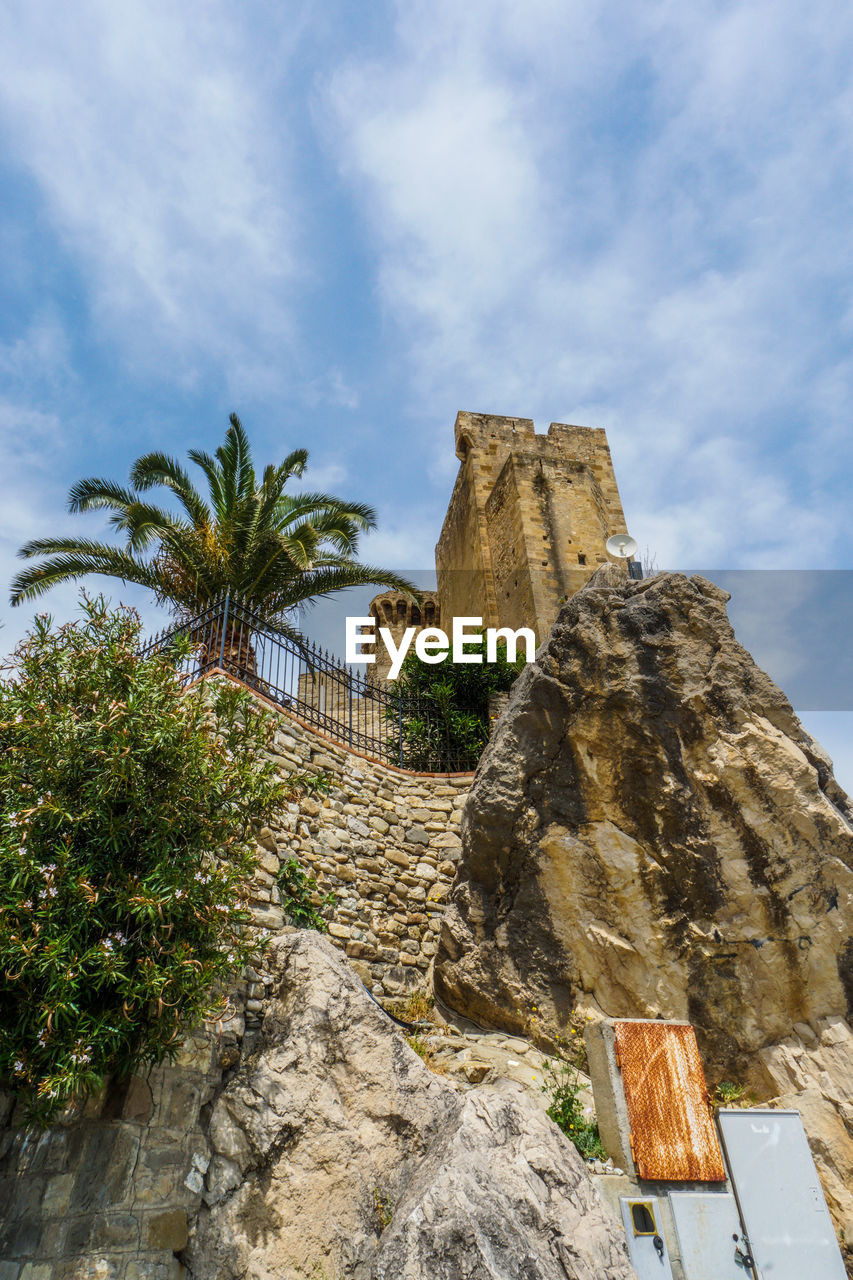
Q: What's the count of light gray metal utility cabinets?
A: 3